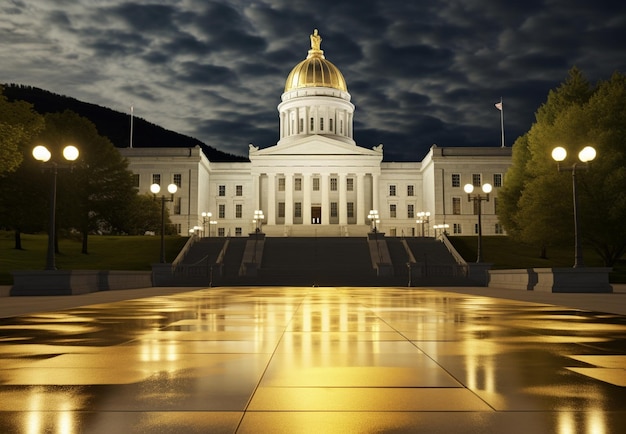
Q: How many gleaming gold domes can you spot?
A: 1